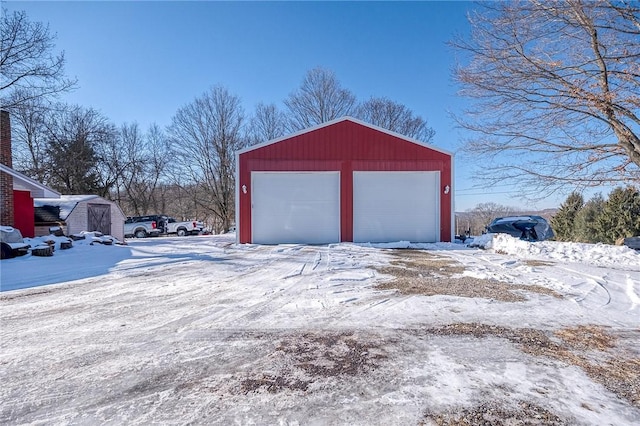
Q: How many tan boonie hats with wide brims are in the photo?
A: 0